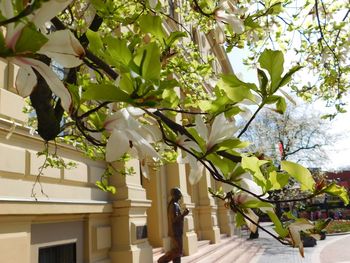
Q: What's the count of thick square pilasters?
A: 4